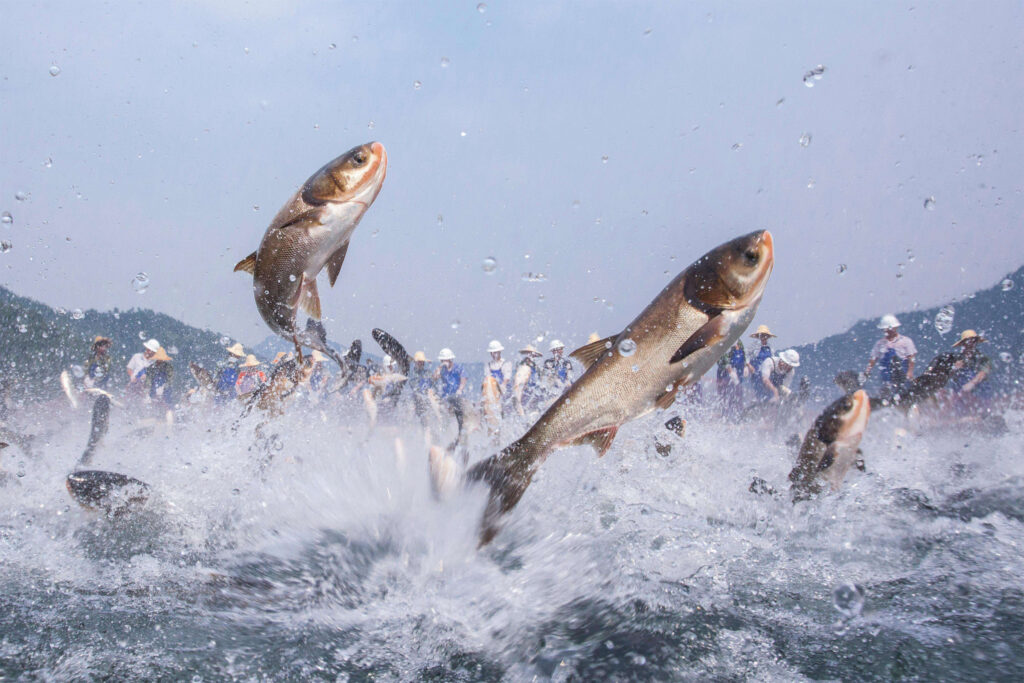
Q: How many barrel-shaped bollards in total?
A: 0